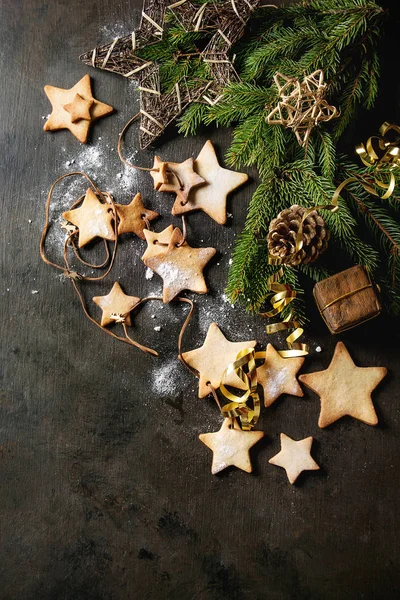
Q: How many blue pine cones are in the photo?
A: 0